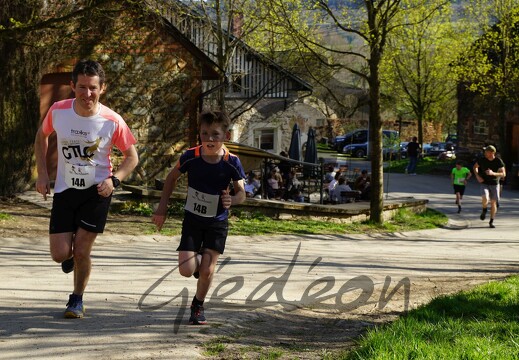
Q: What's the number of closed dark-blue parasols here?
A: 2